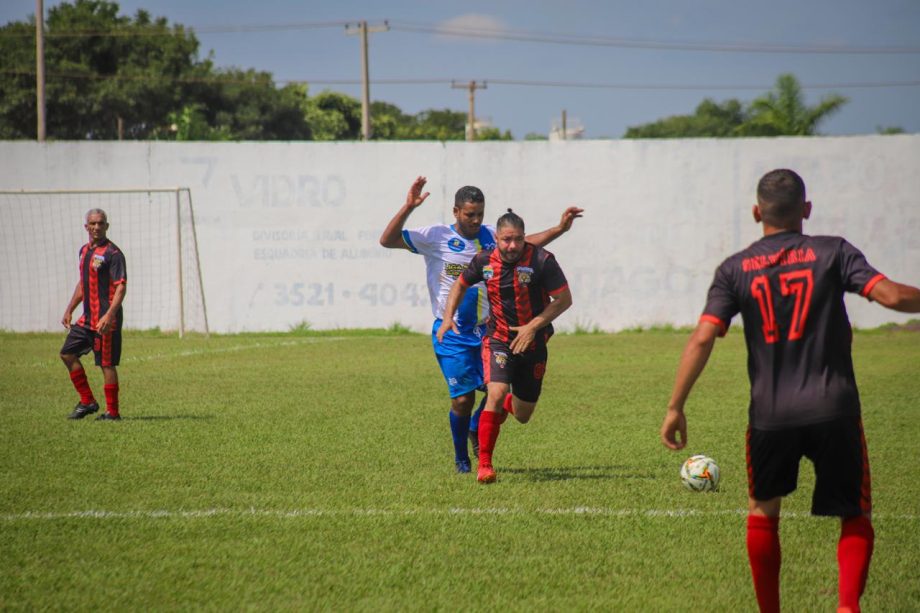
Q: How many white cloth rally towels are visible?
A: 0